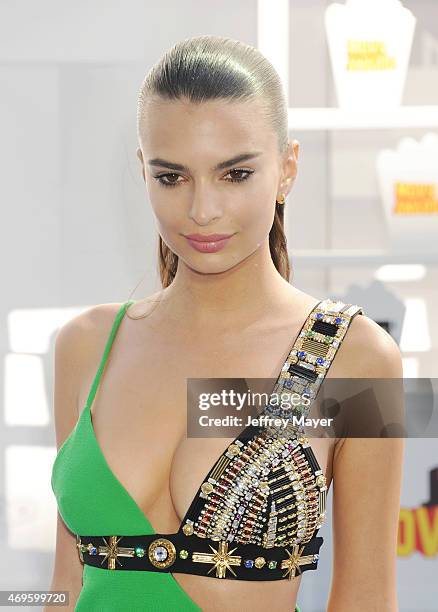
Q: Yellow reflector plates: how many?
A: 0